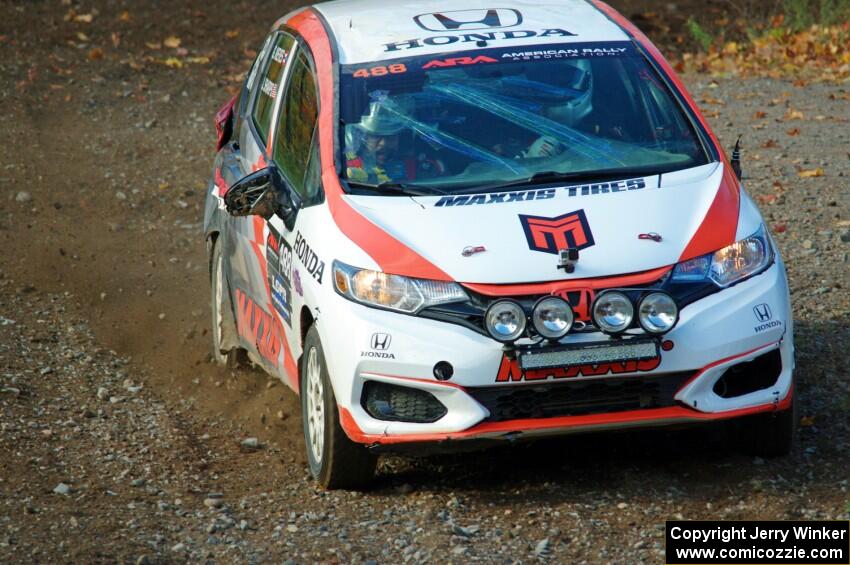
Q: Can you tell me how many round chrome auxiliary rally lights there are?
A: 4